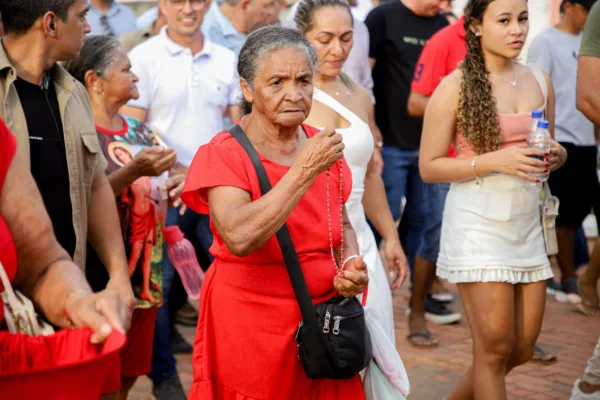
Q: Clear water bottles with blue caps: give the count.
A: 2